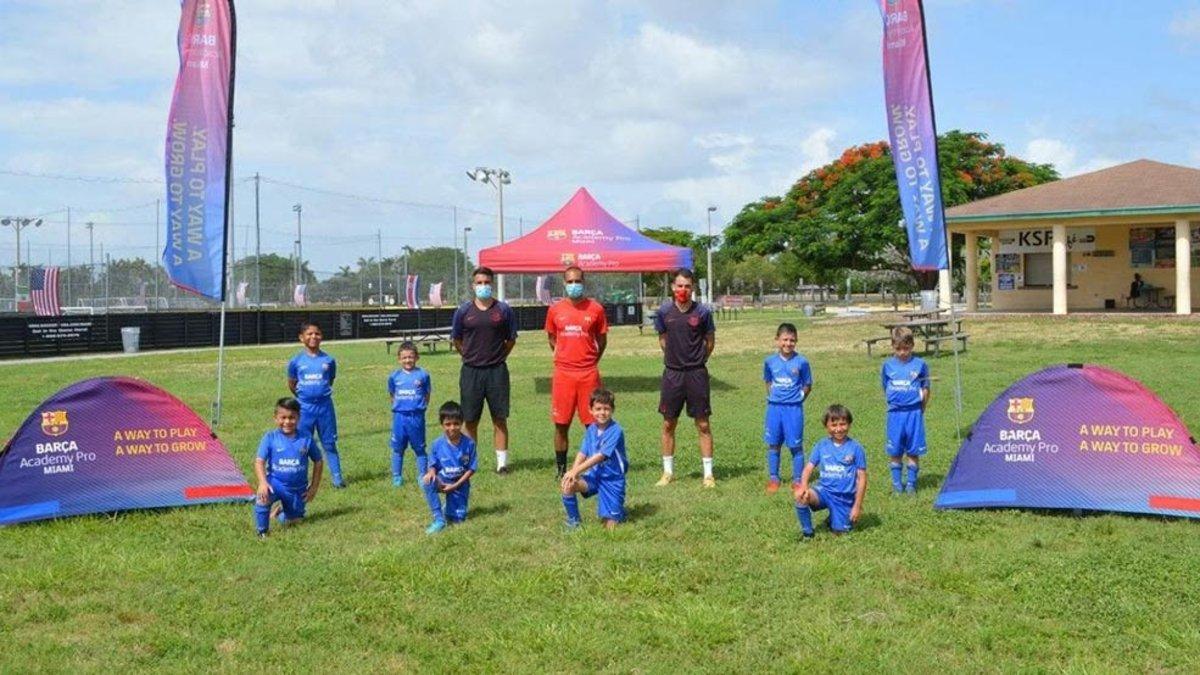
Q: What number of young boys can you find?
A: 8